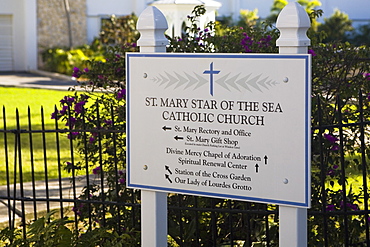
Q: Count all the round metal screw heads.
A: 4